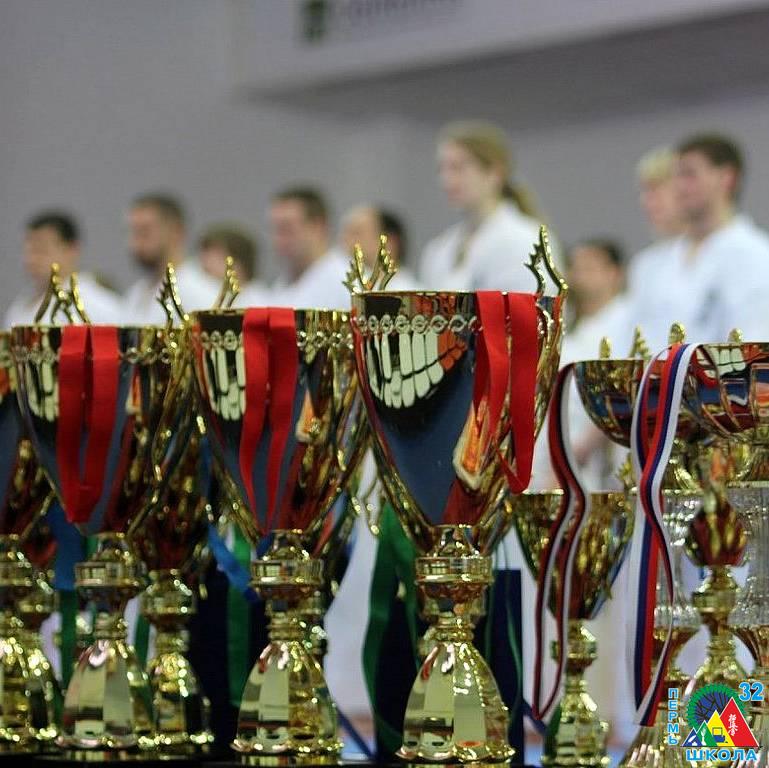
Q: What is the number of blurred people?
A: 9